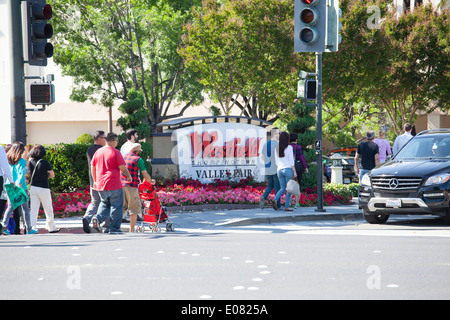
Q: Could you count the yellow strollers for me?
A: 0